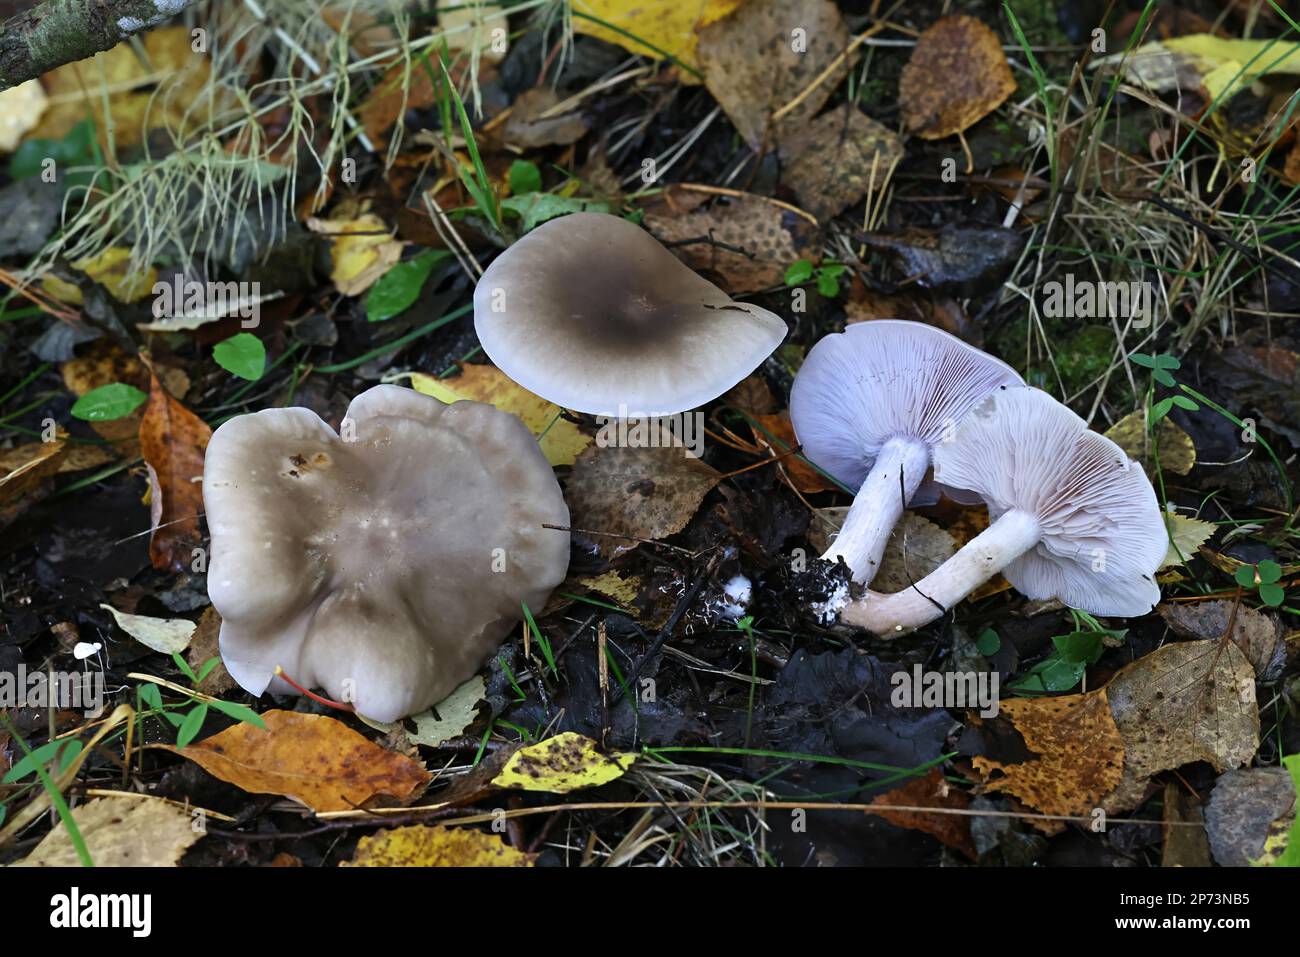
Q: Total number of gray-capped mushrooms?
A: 2